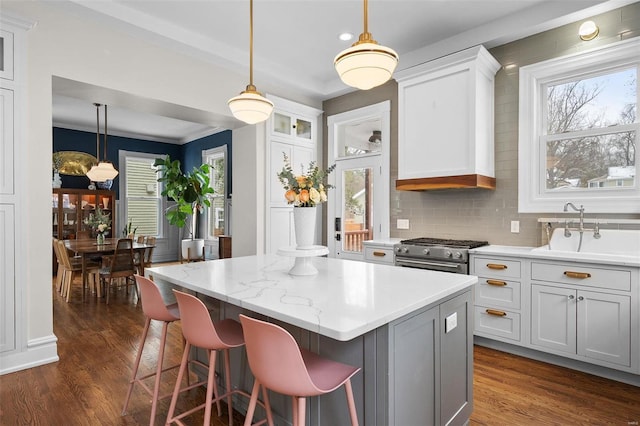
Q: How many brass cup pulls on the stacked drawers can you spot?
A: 3